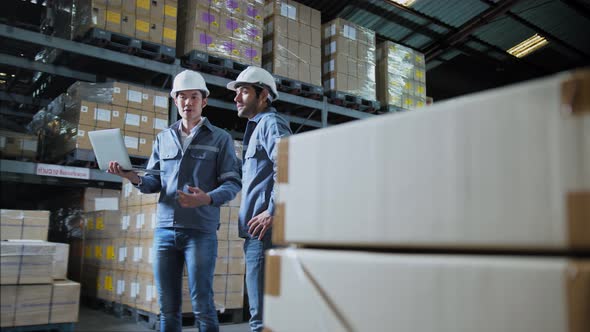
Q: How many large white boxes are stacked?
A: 2